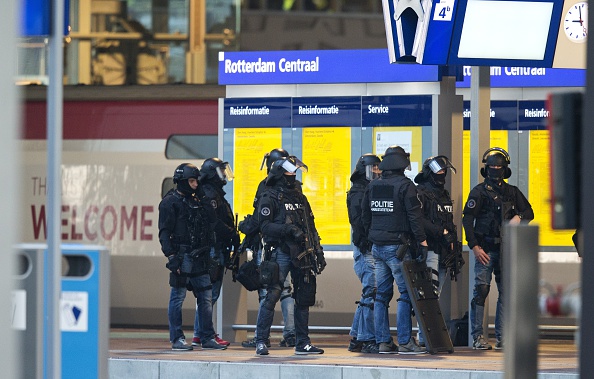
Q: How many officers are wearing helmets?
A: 8